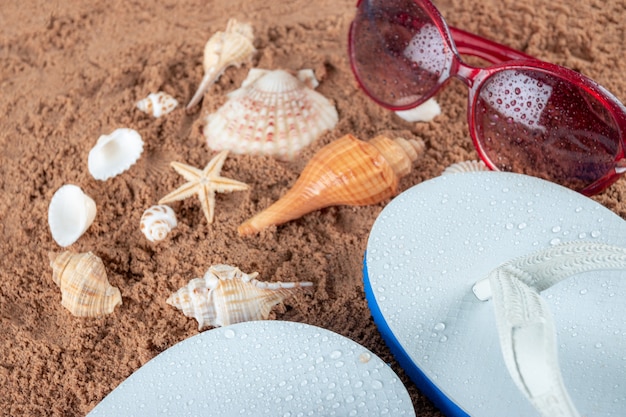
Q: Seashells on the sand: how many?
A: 11